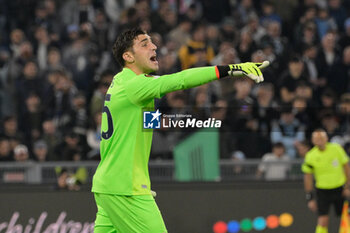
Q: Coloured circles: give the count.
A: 6